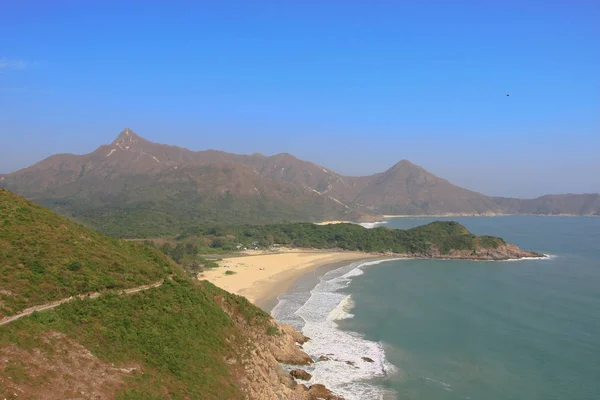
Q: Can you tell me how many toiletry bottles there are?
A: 0